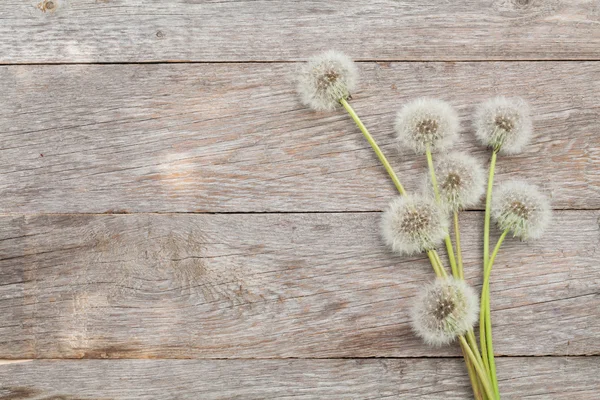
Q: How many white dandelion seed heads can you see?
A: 7